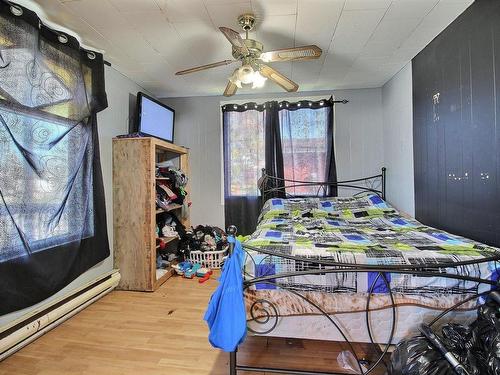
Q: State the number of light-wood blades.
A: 5